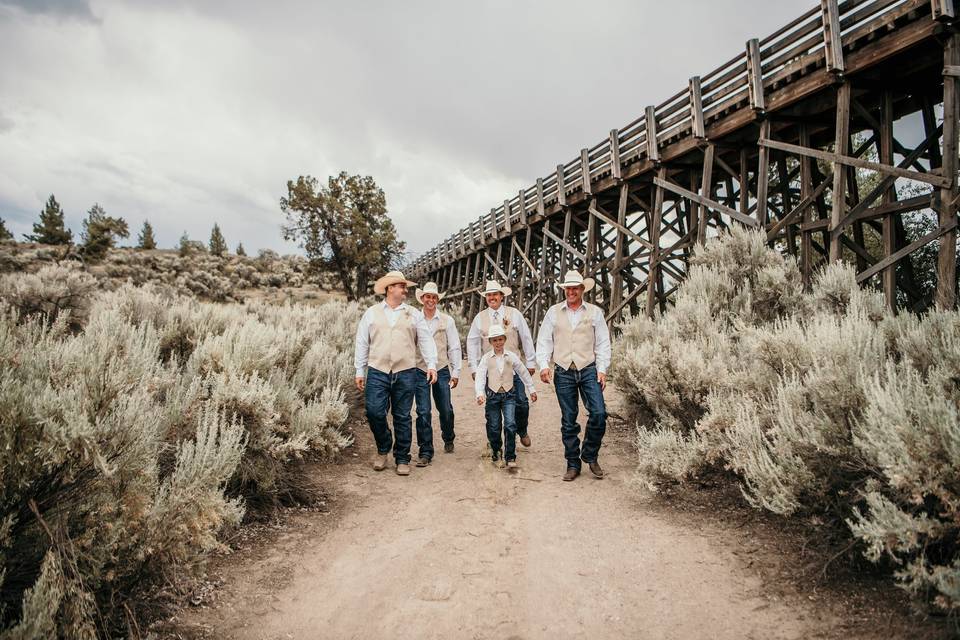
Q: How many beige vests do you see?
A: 5